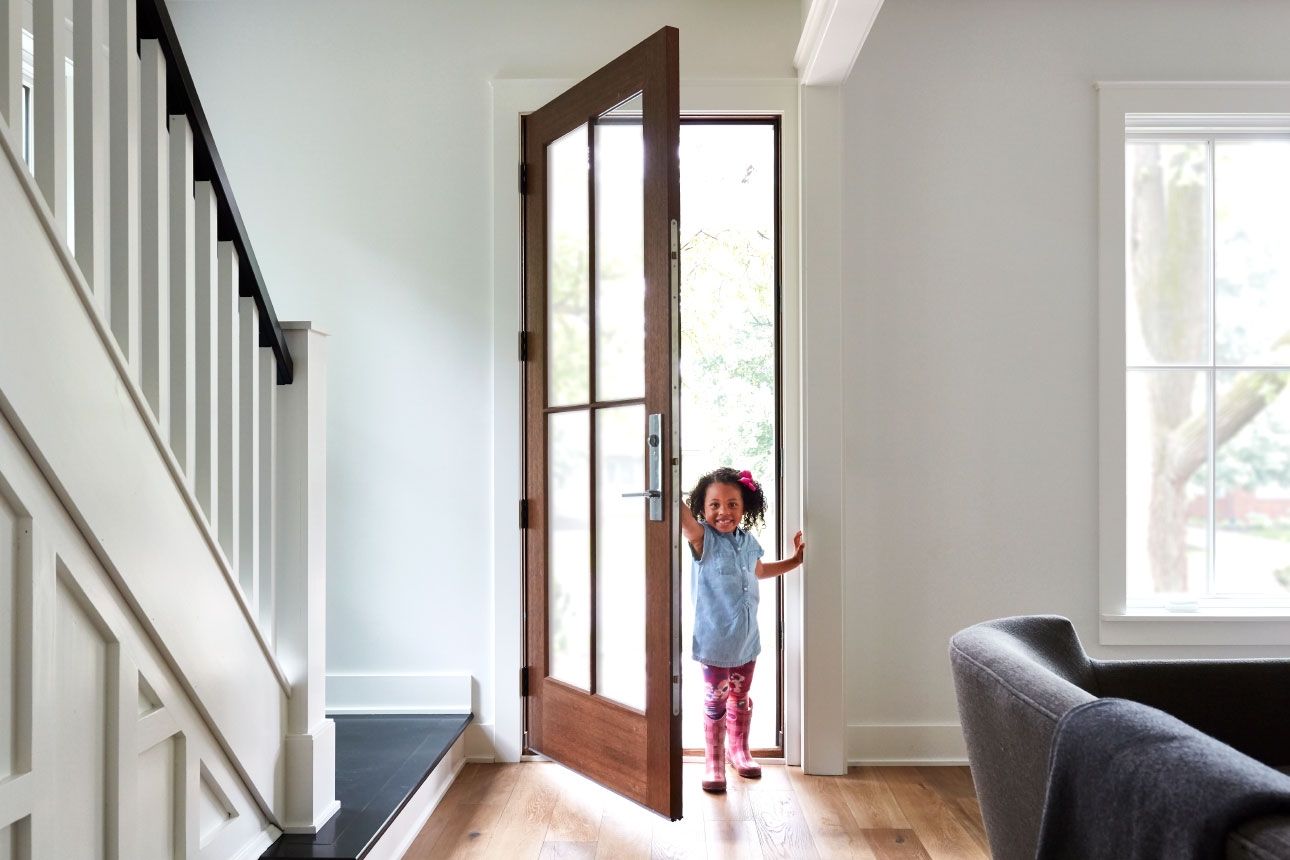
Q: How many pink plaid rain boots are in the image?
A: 2